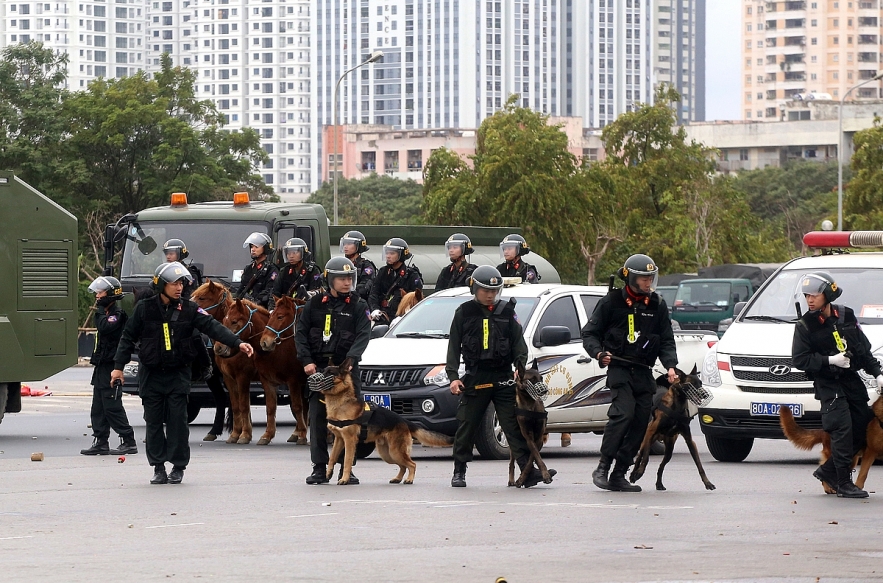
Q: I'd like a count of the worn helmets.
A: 13